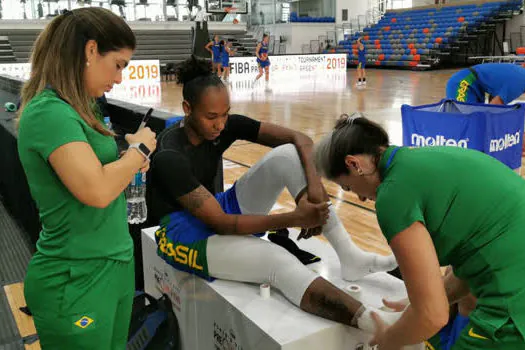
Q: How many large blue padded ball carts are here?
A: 1